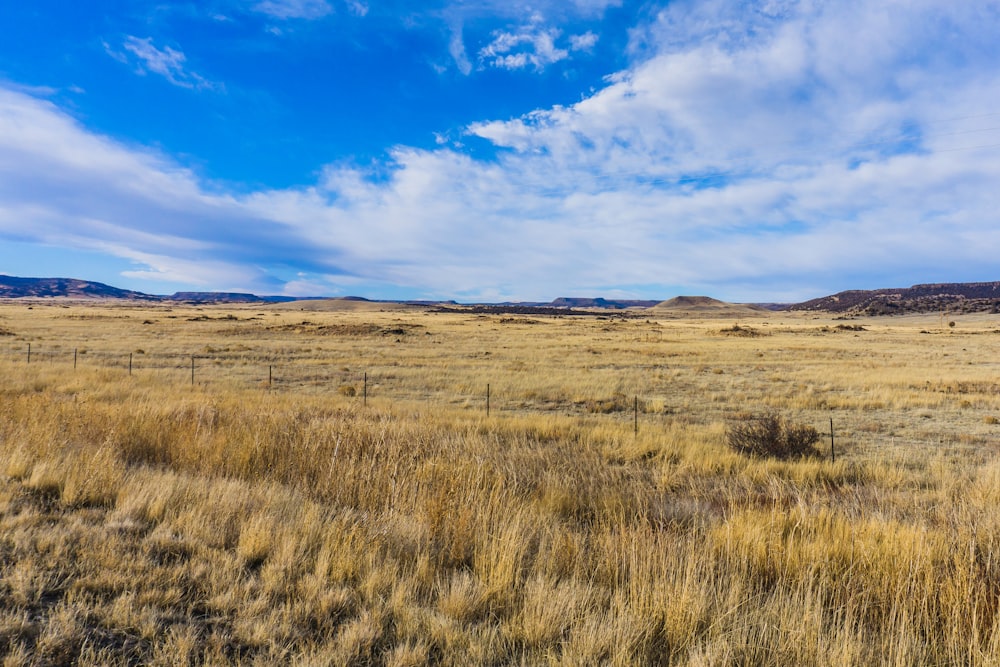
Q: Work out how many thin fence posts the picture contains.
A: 9